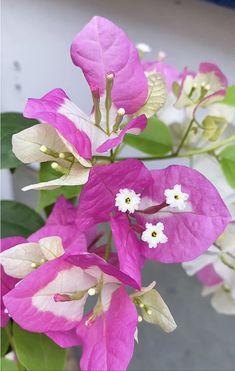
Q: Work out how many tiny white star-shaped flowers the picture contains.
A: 3